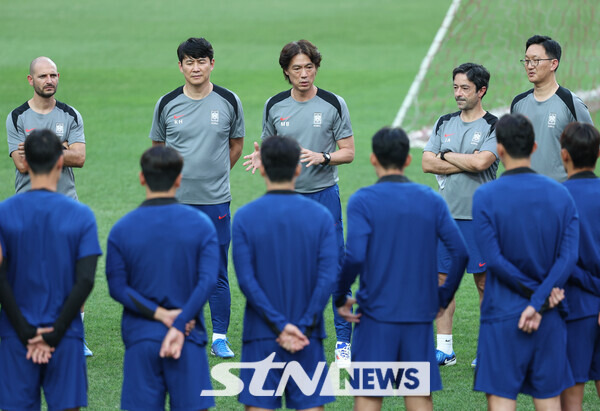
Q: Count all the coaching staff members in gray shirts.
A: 5